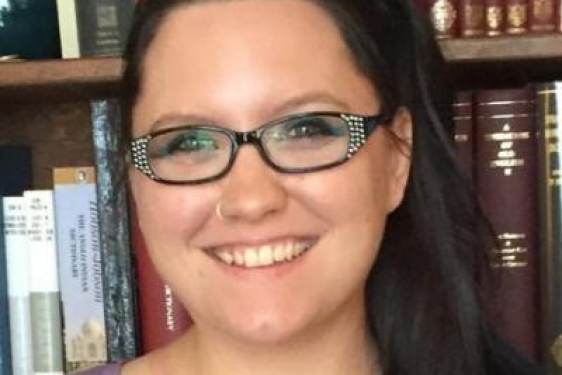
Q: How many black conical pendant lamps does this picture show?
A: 0